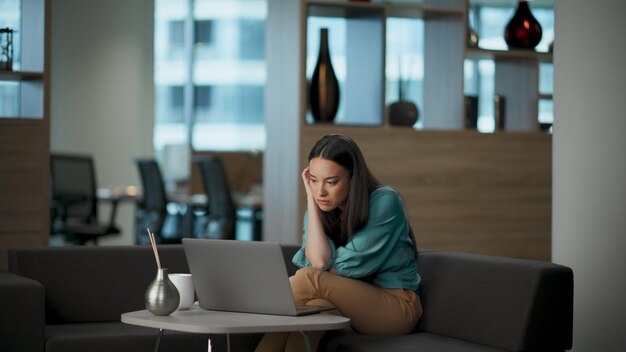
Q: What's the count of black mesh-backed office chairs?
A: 3